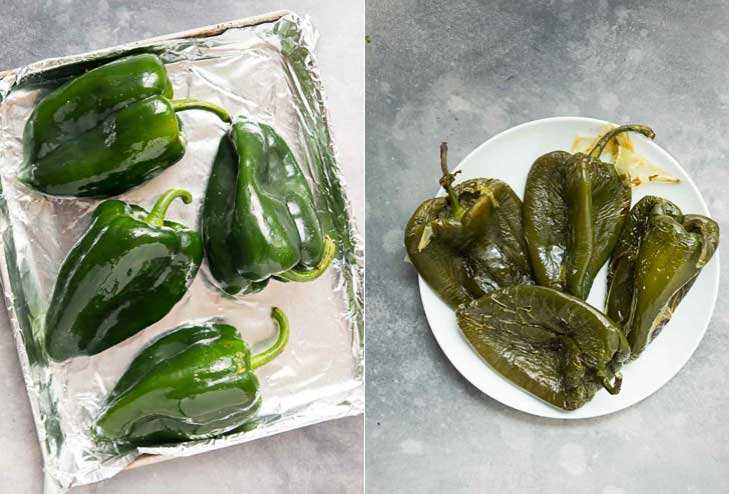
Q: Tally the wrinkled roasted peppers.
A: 4